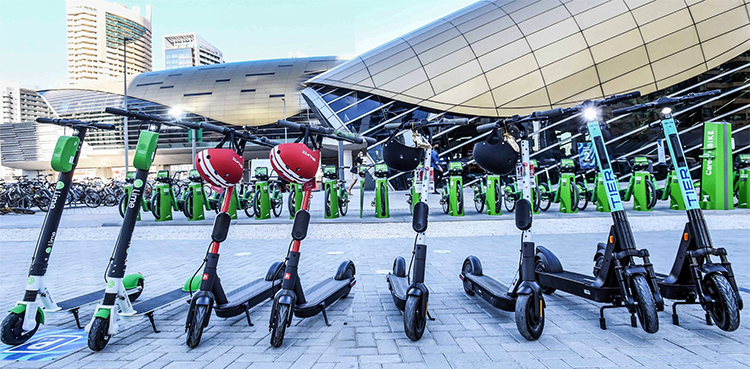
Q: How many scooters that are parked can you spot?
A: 8